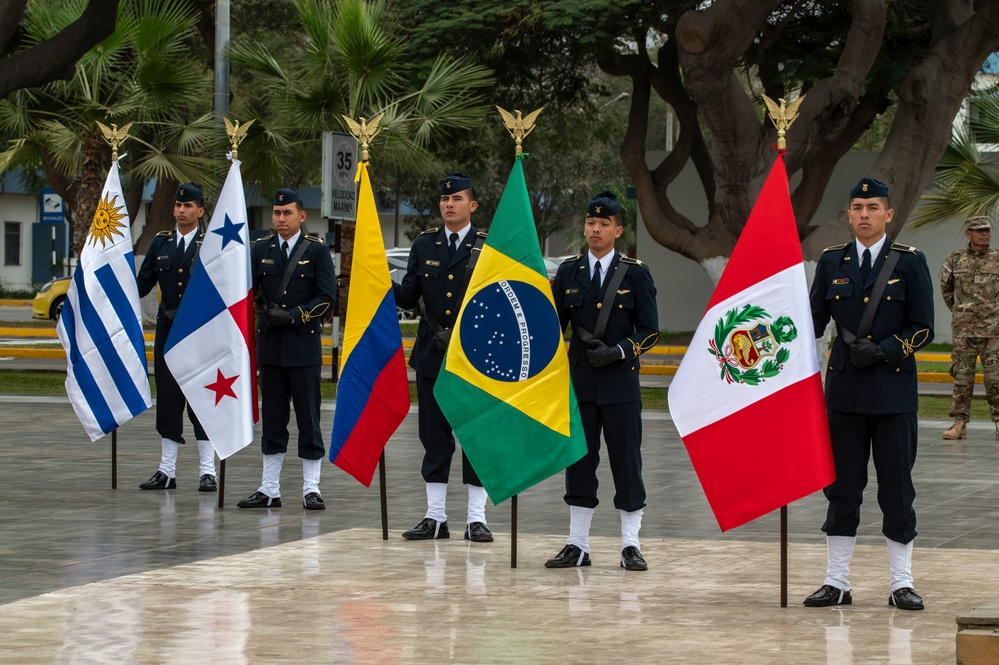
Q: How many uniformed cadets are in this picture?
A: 5